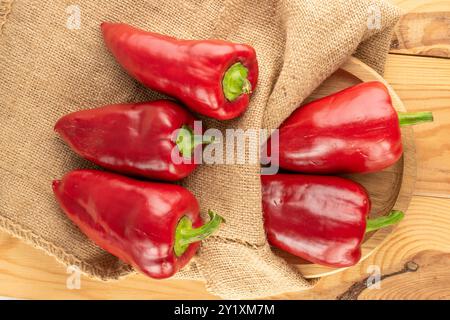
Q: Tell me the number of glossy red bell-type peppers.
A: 5